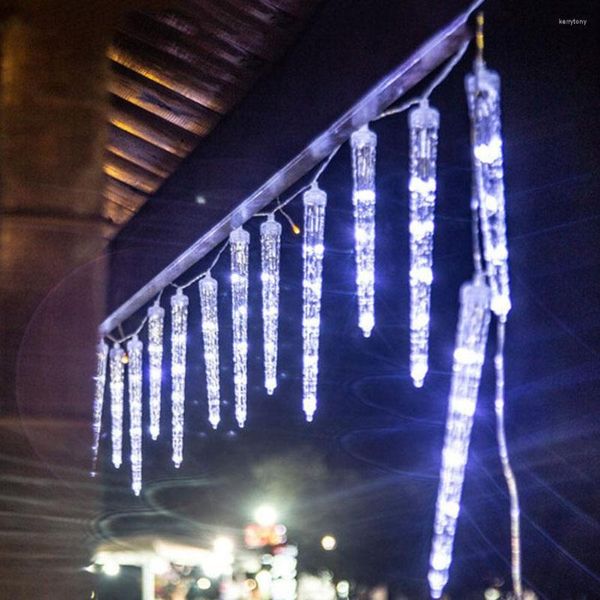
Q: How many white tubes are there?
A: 13